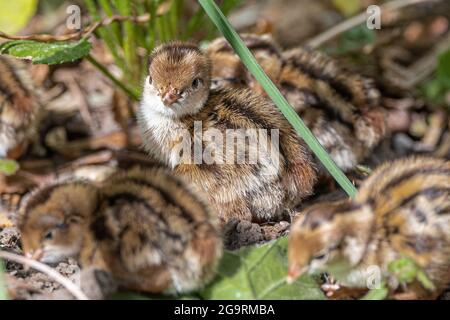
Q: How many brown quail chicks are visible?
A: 5